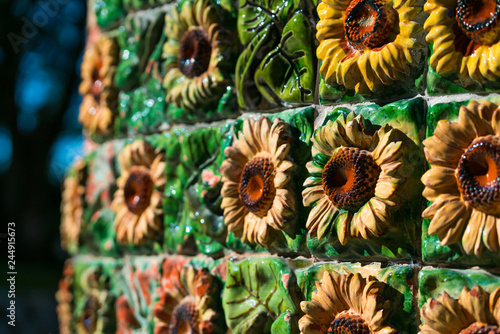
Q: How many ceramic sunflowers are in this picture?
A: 14